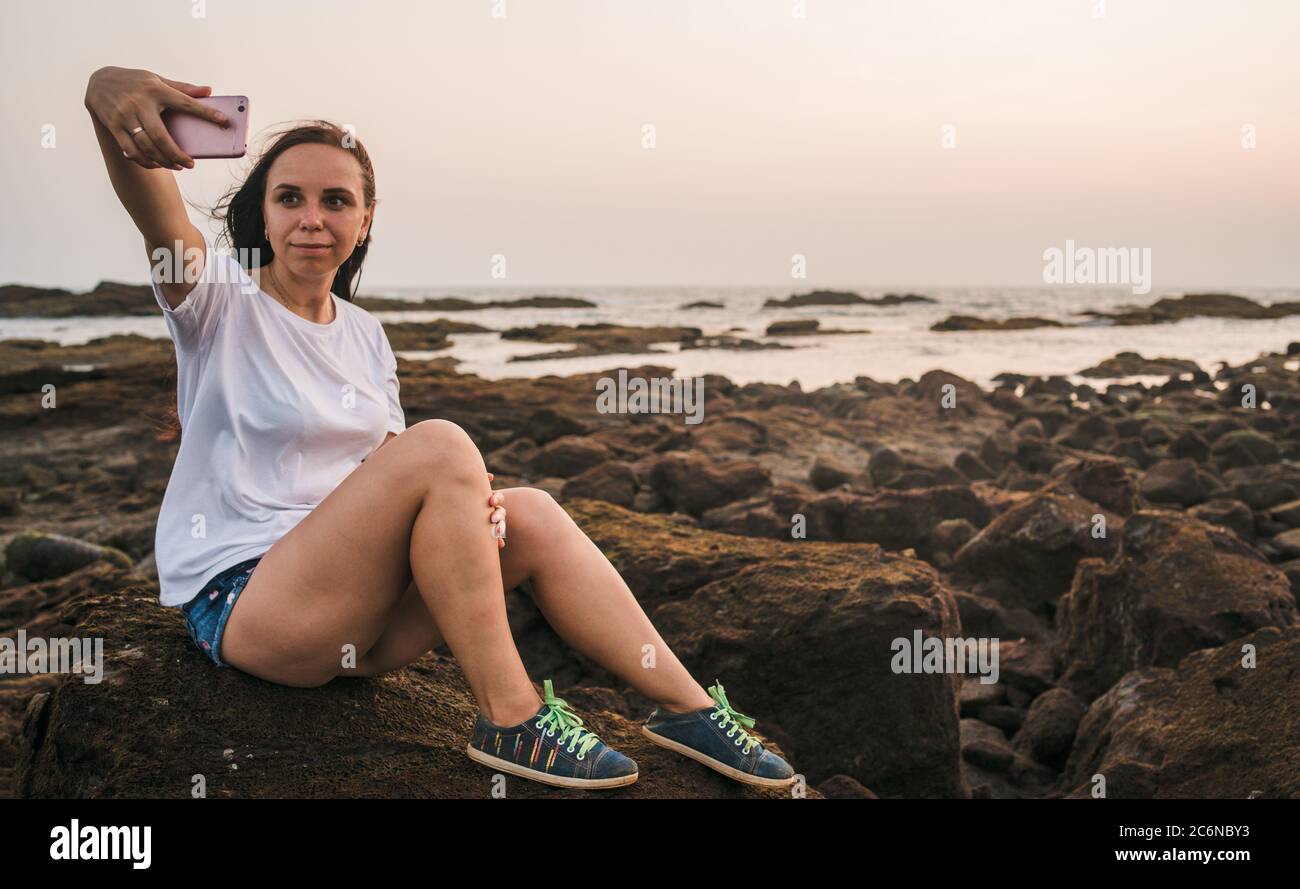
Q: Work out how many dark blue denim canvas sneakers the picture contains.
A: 2